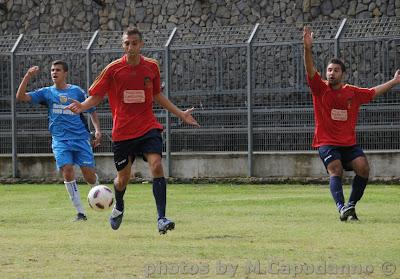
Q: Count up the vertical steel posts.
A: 5